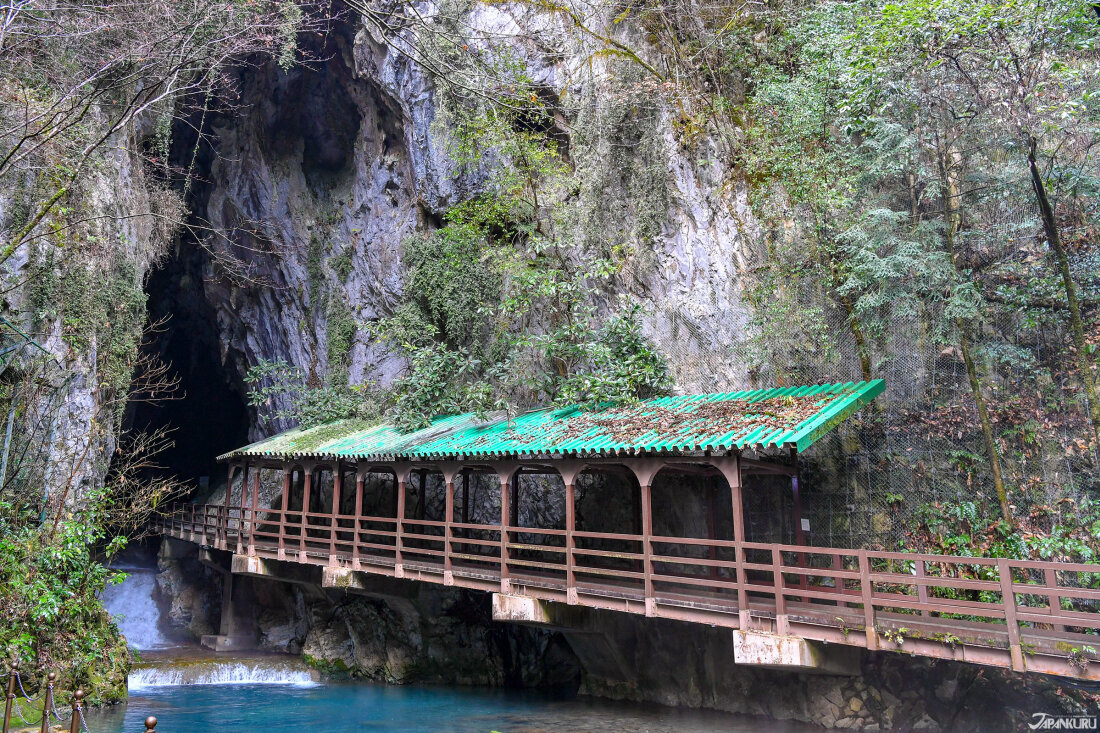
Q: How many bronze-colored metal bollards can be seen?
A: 4